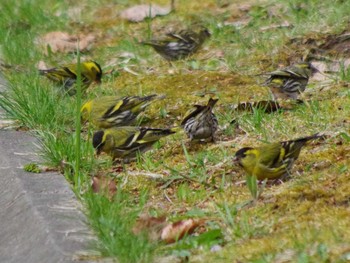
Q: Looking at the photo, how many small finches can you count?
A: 7